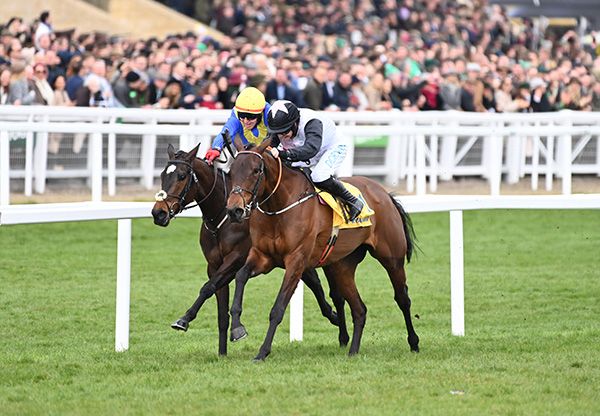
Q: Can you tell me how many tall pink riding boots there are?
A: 0